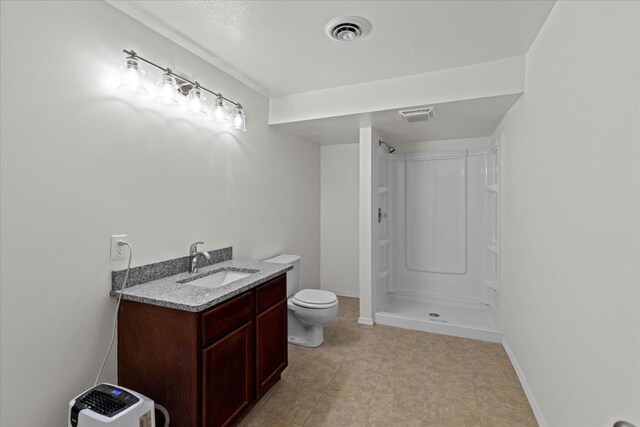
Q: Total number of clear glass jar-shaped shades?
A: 5